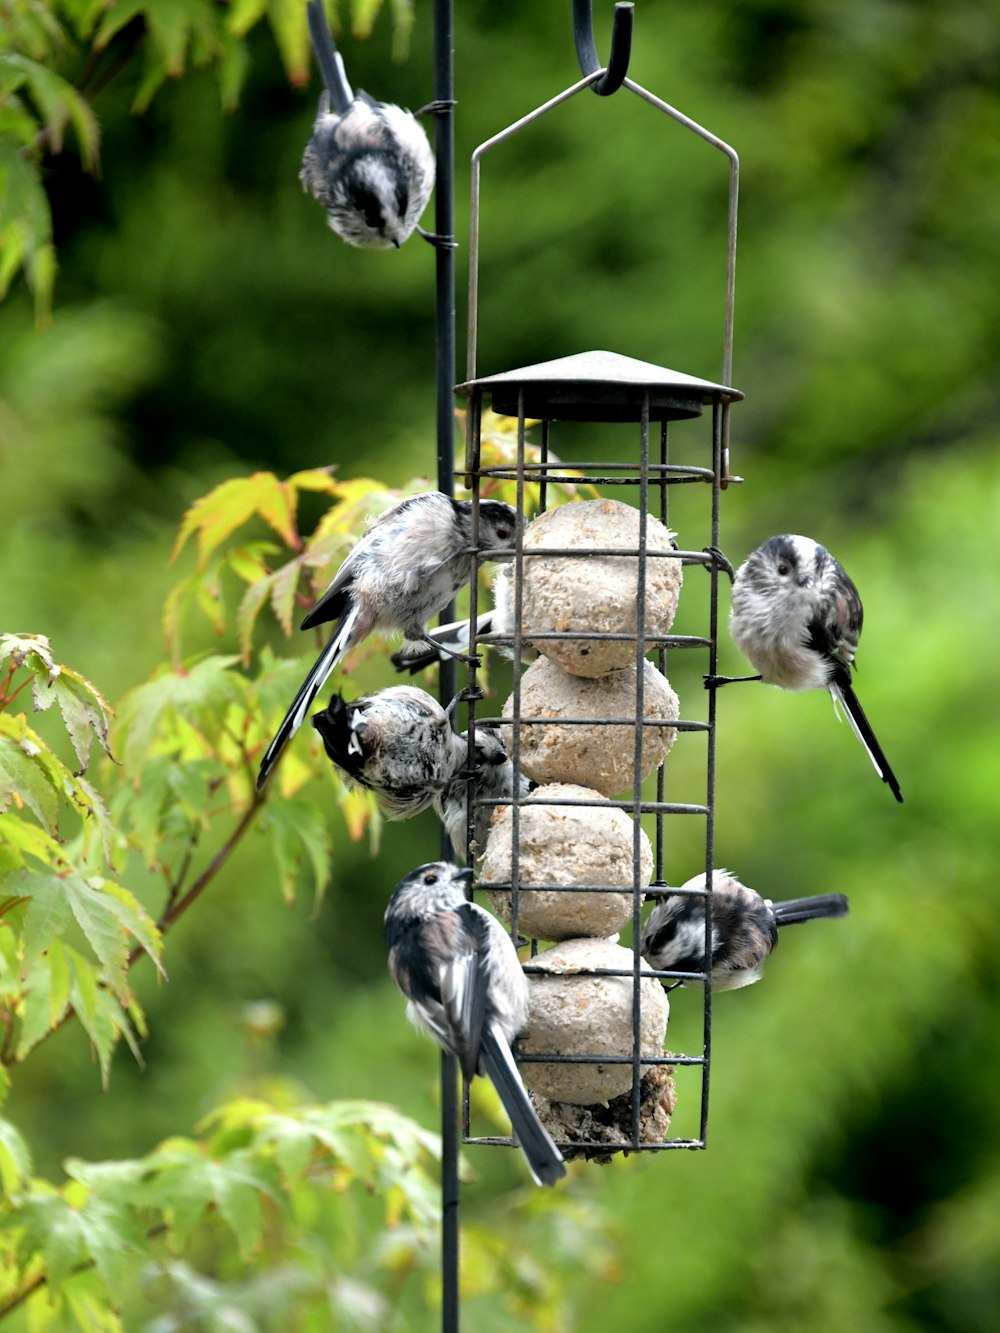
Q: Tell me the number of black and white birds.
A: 8